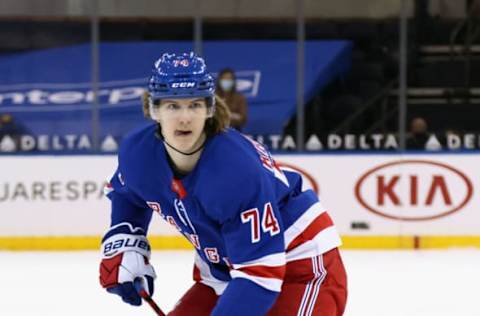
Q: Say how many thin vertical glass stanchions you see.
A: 4